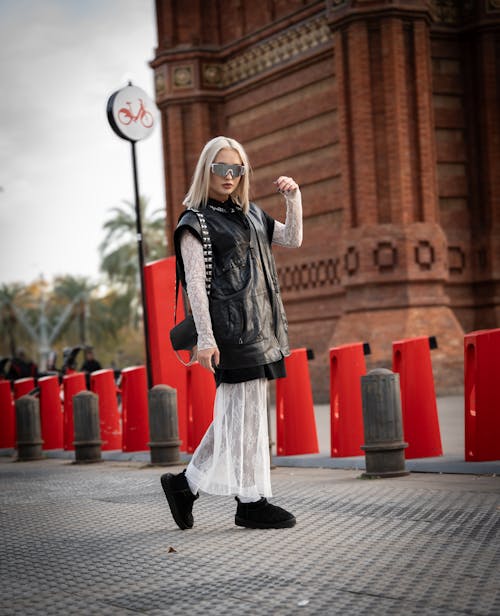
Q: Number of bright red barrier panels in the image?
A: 12